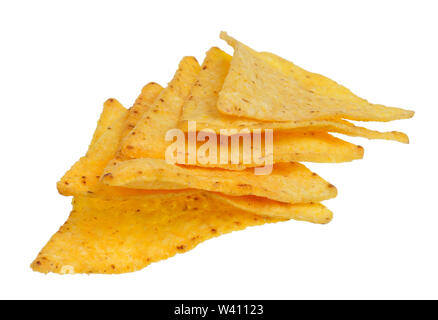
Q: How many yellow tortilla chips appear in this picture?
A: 6